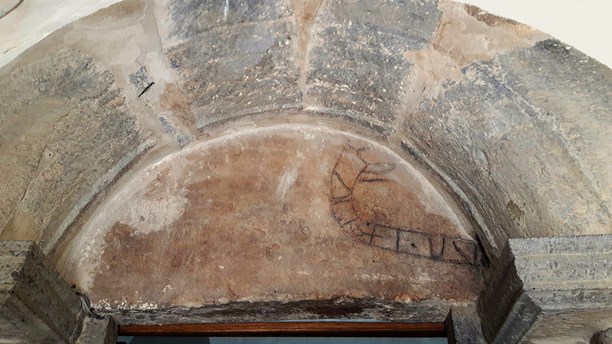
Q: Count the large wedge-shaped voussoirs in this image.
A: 4